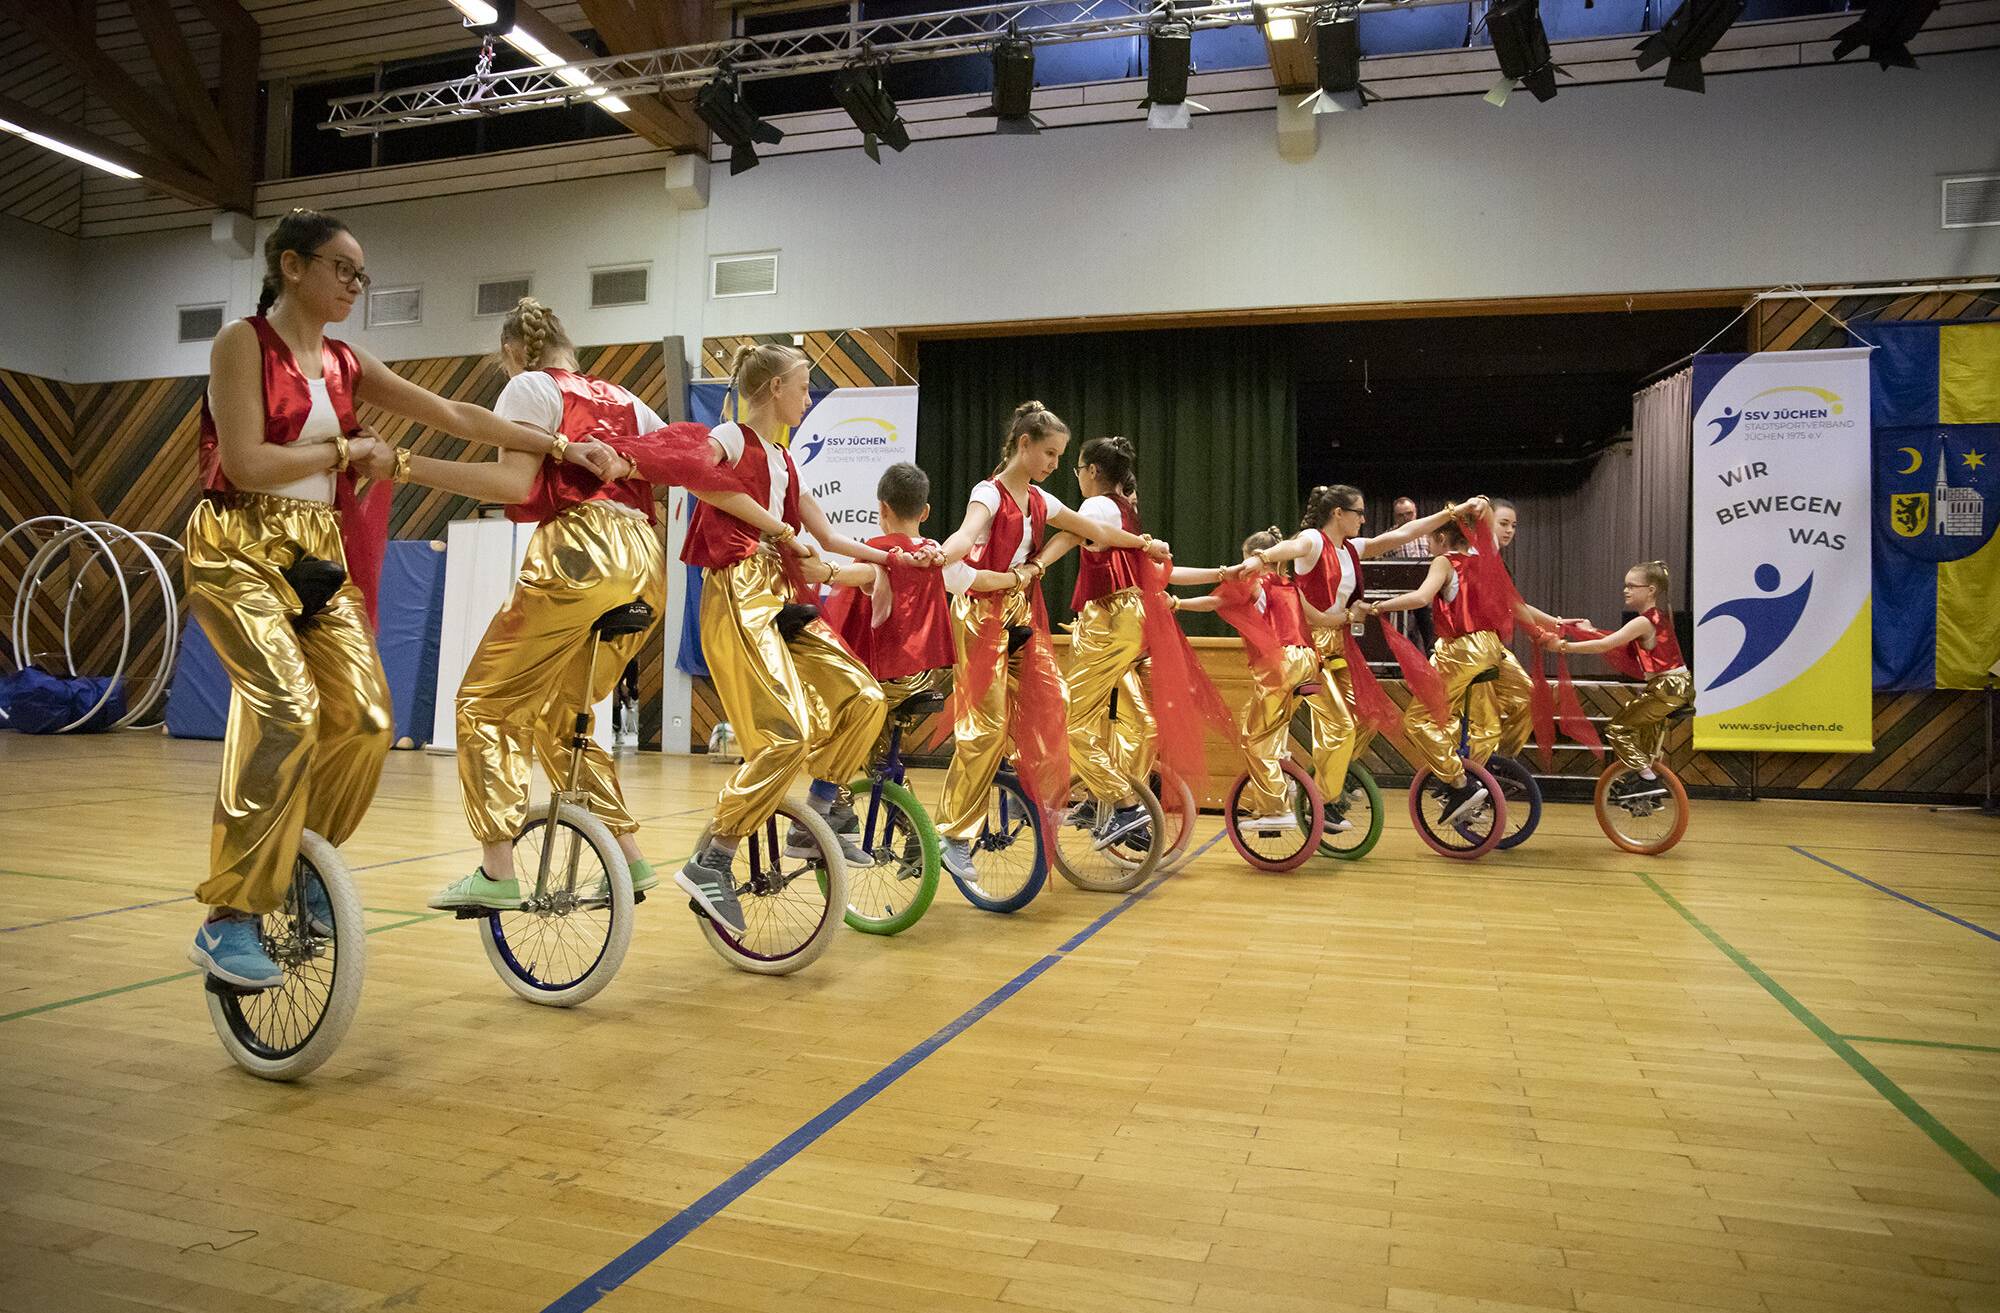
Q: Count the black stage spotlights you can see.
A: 8